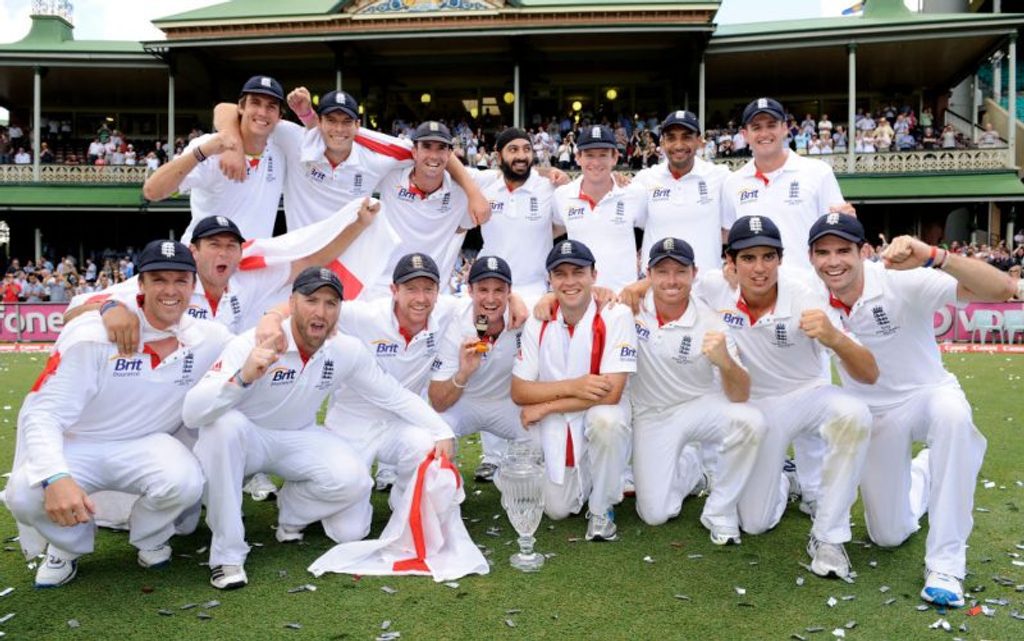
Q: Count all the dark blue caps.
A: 15